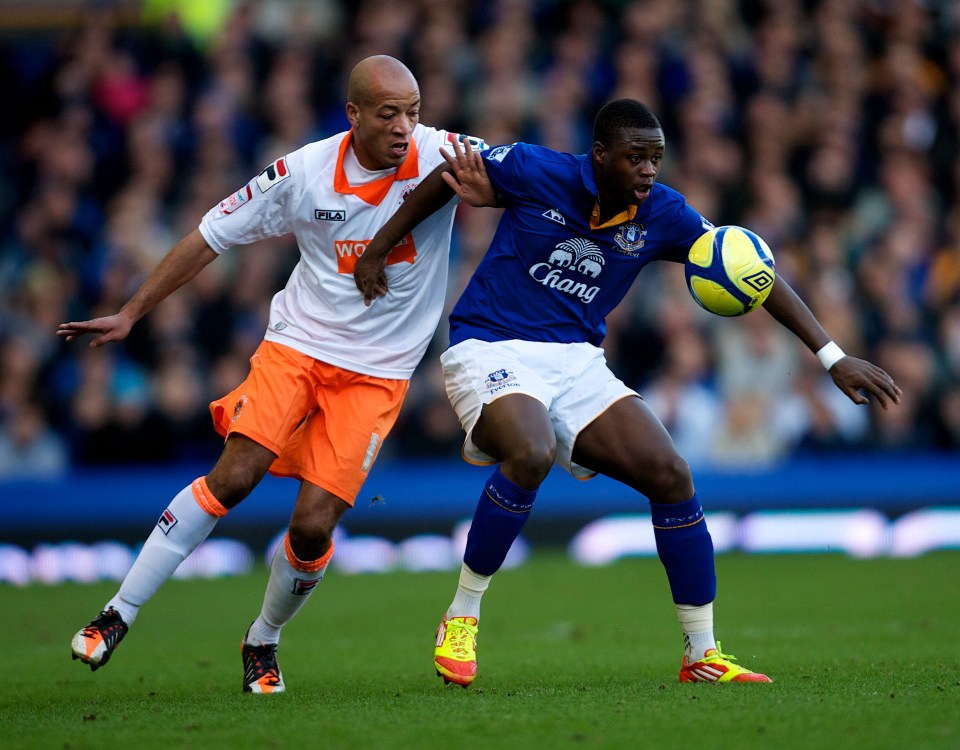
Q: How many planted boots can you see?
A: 2